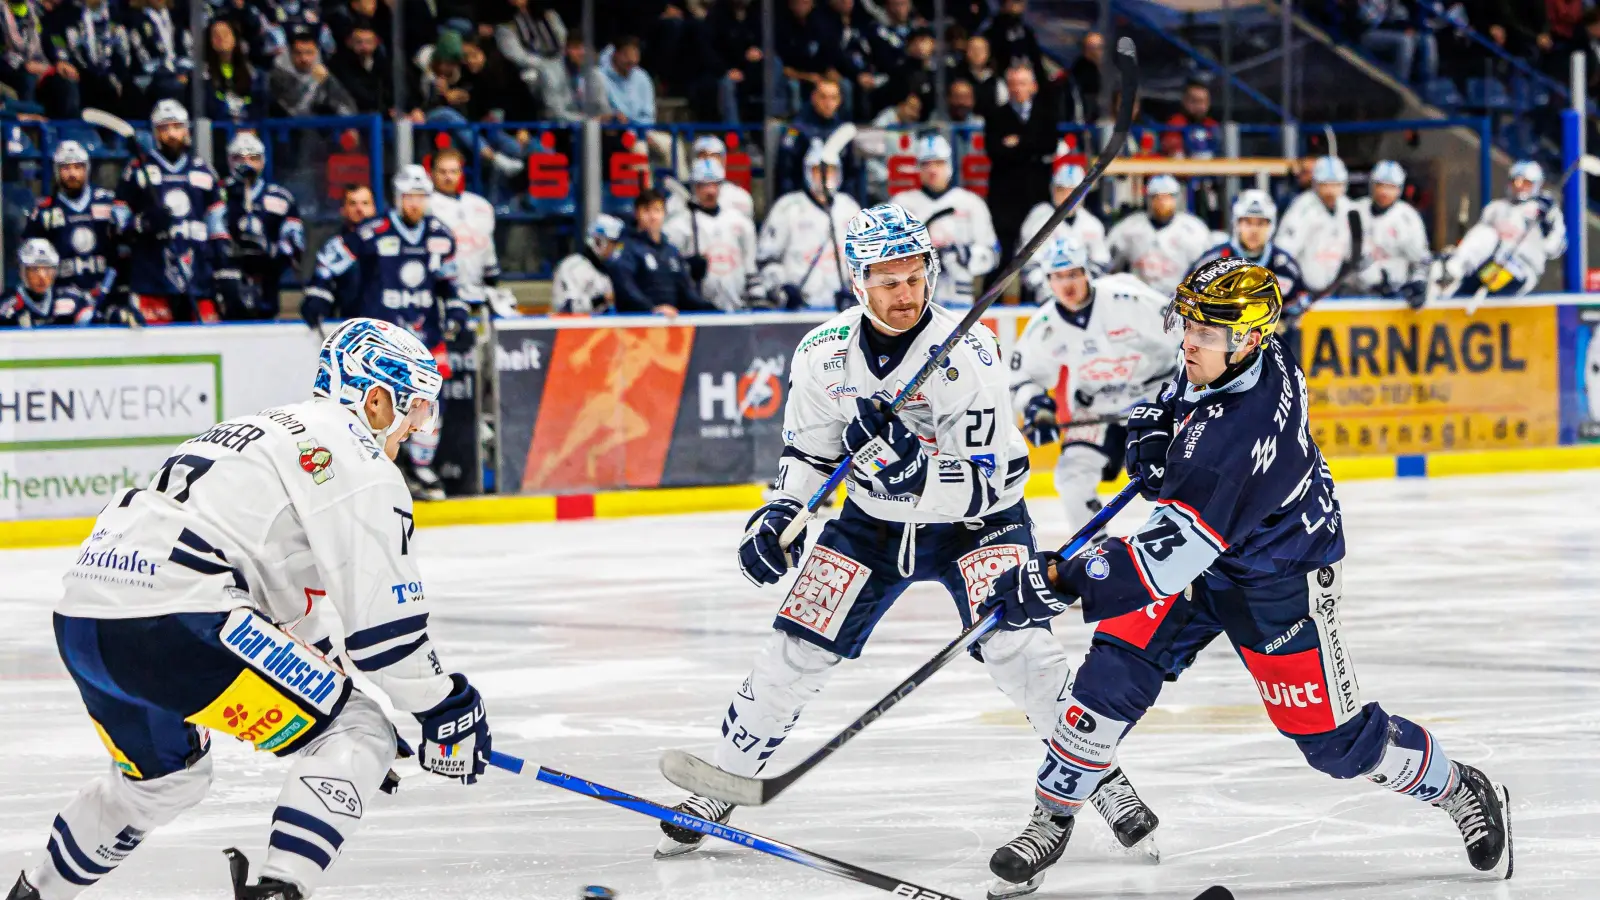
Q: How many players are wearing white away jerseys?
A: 14